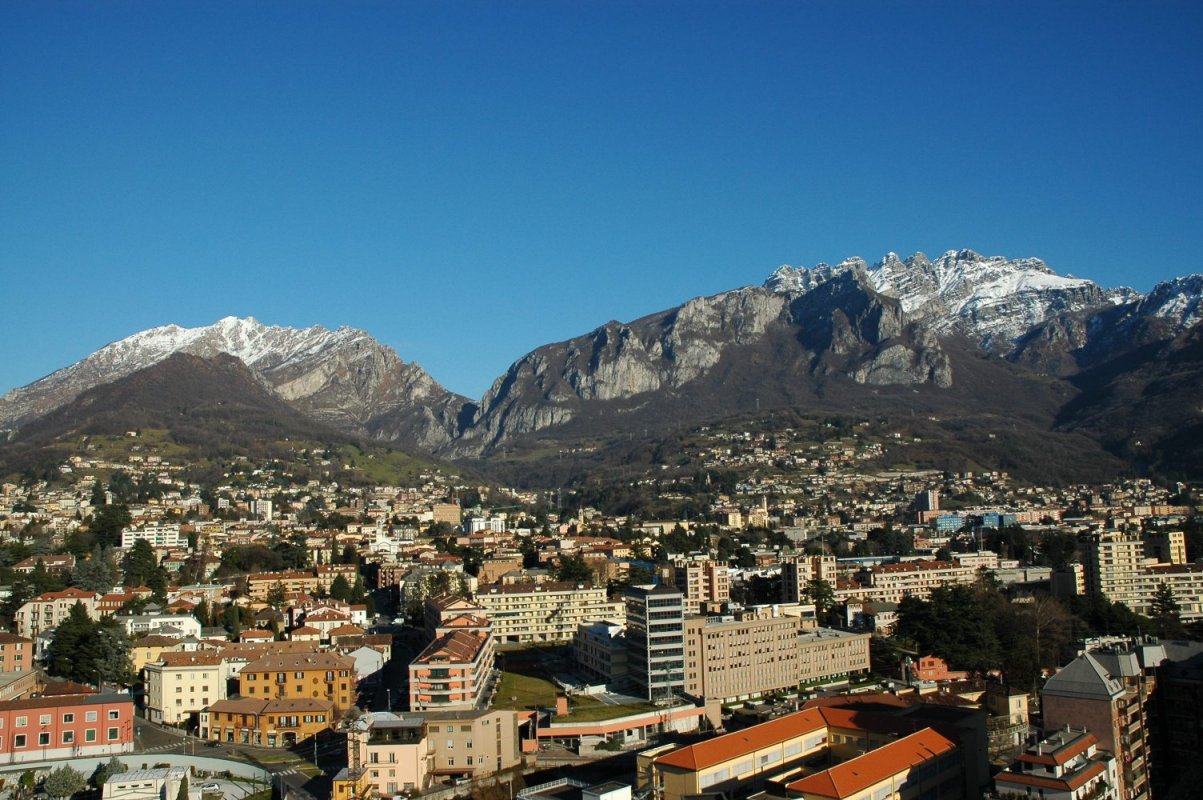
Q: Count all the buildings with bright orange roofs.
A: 2